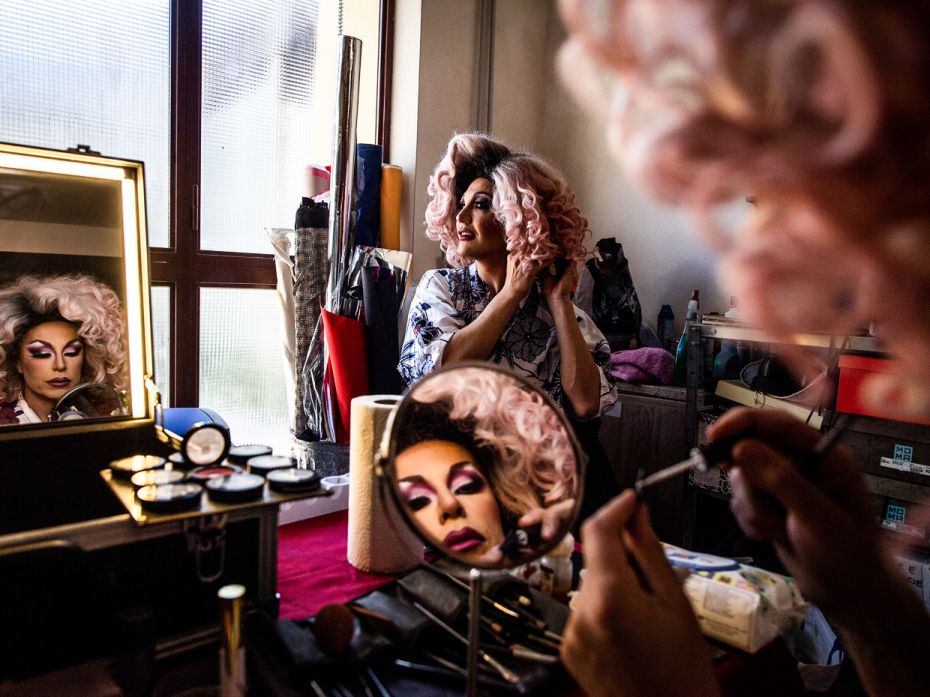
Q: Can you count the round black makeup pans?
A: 10